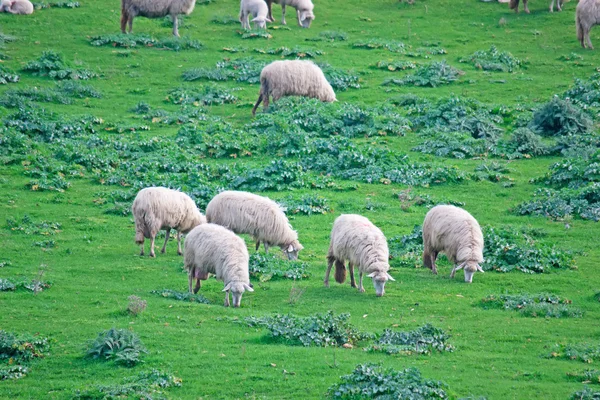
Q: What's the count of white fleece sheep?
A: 12